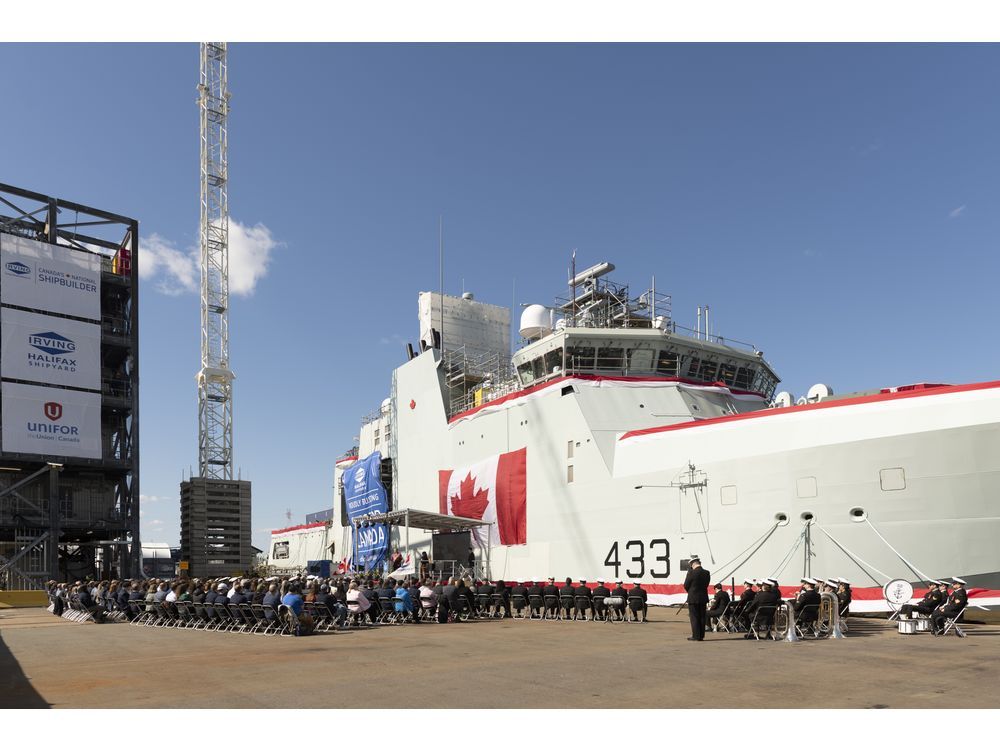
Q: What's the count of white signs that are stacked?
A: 3